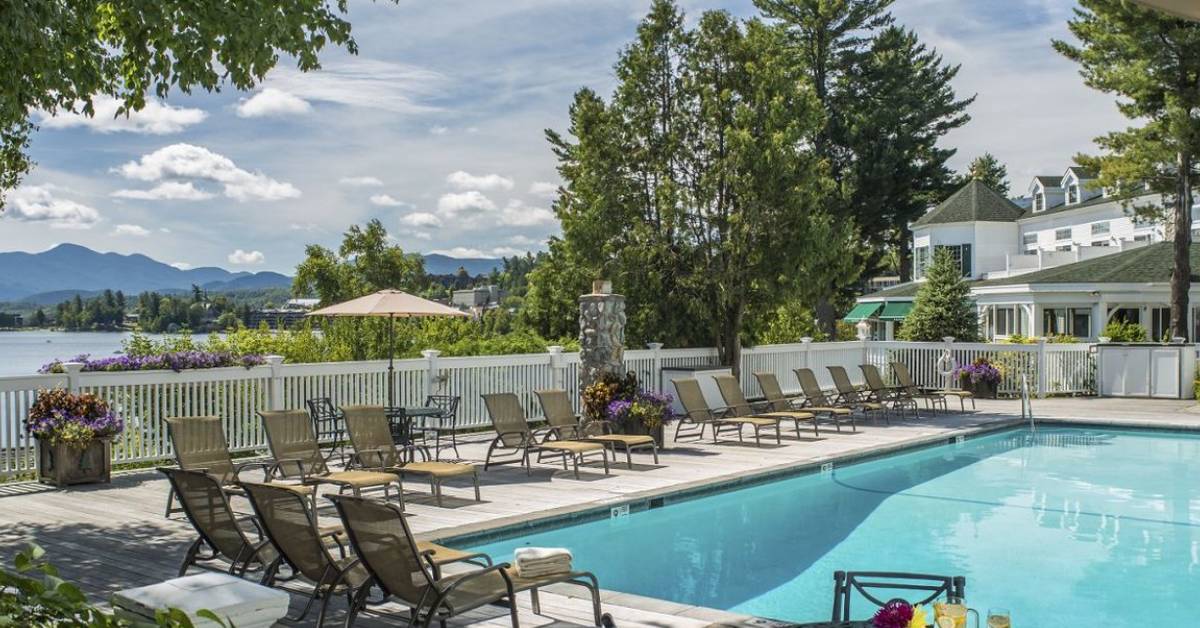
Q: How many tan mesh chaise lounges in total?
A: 15